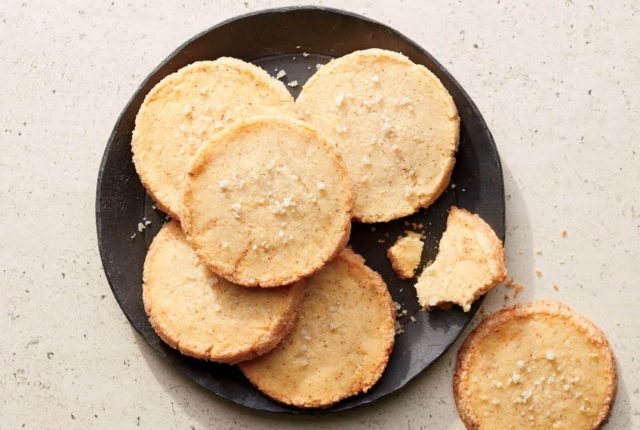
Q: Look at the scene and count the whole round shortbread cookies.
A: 6